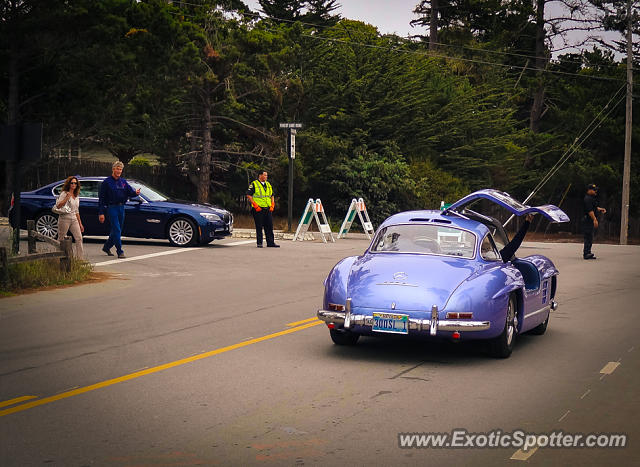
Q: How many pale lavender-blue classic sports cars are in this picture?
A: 1